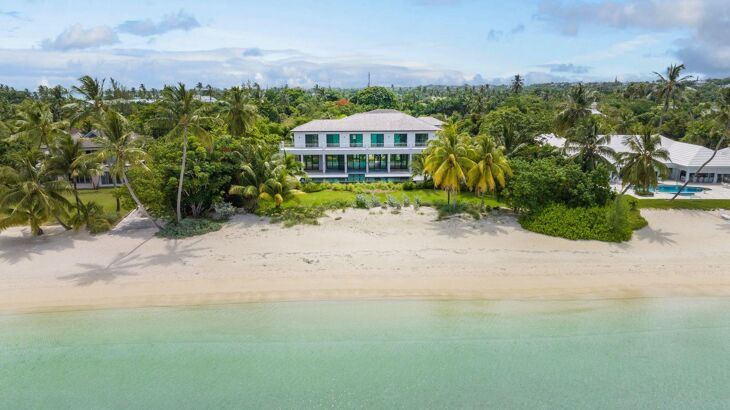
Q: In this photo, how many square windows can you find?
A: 6